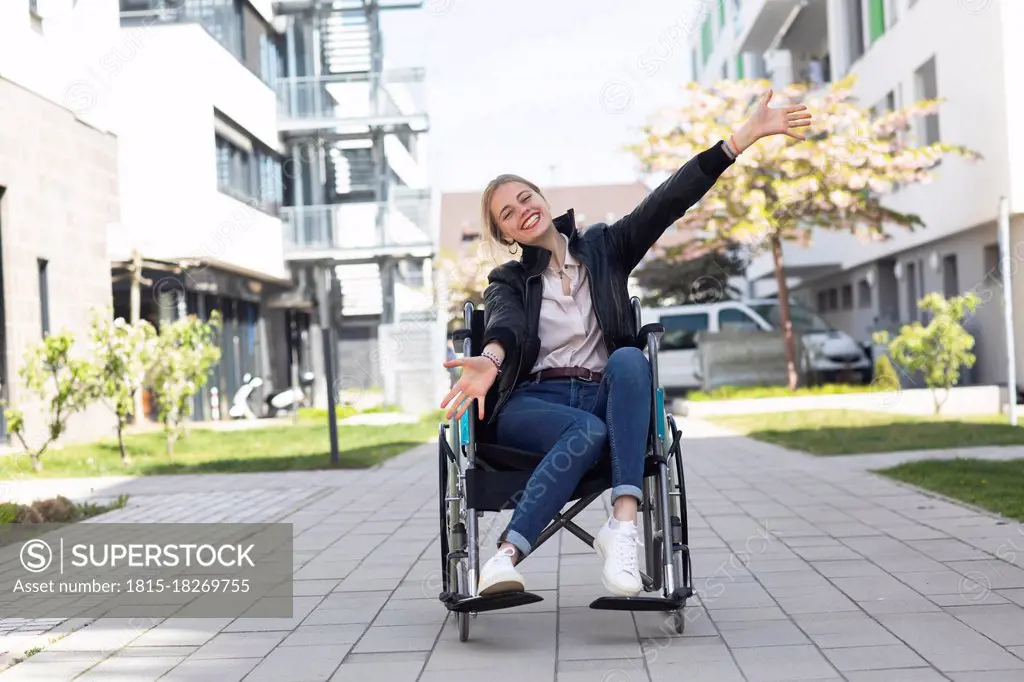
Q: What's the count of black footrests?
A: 2